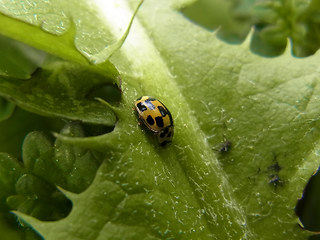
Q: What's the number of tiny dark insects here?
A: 3